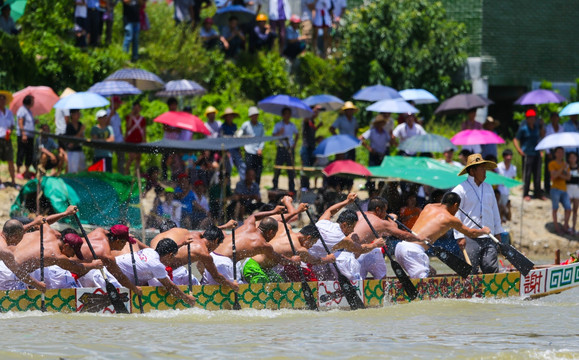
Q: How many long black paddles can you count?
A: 10